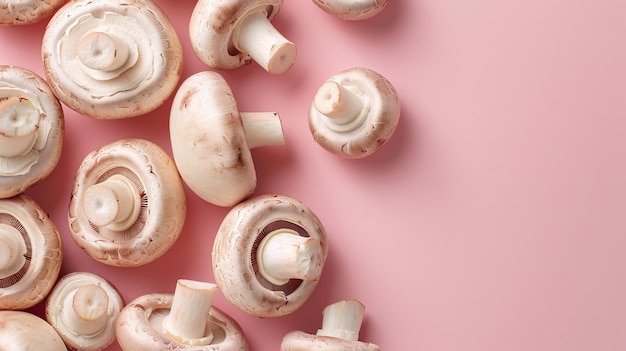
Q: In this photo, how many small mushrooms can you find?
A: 2